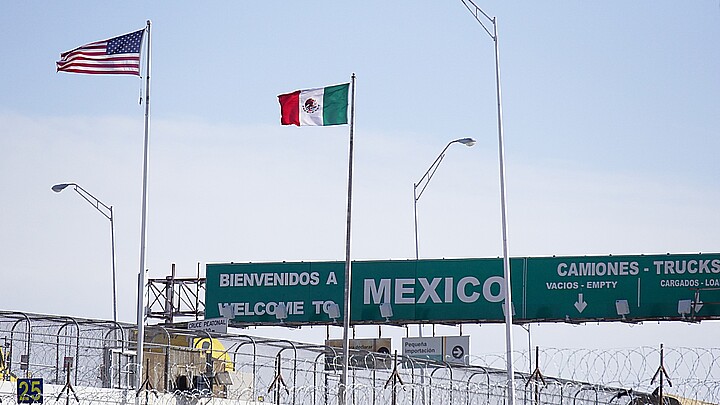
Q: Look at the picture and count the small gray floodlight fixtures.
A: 7